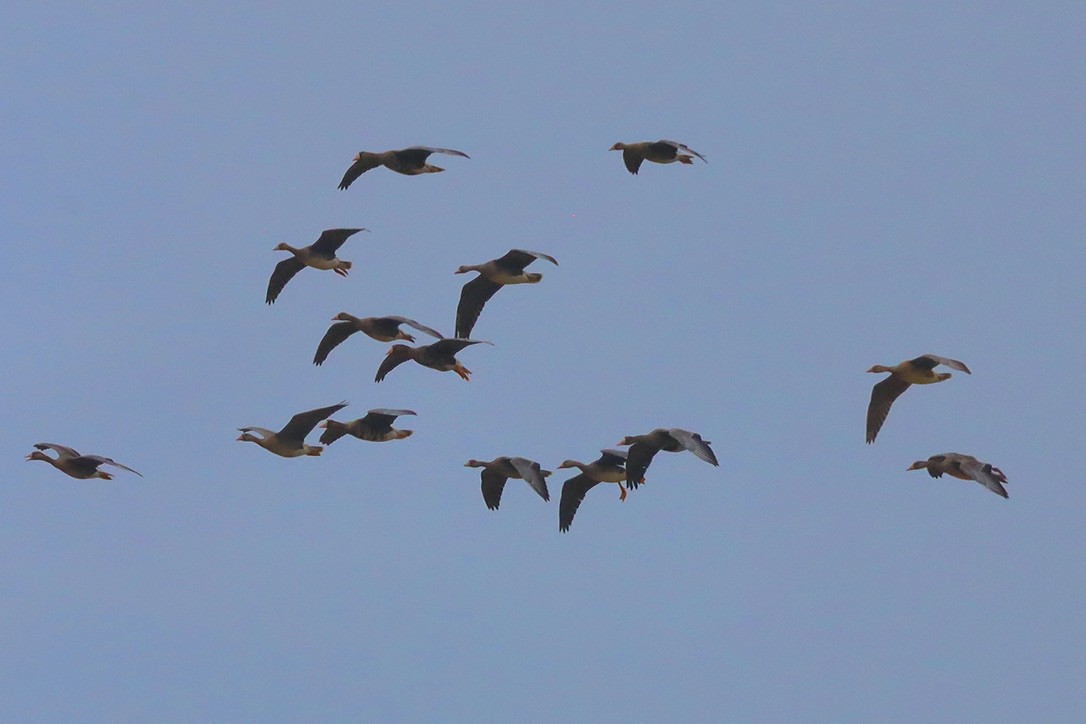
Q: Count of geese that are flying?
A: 14